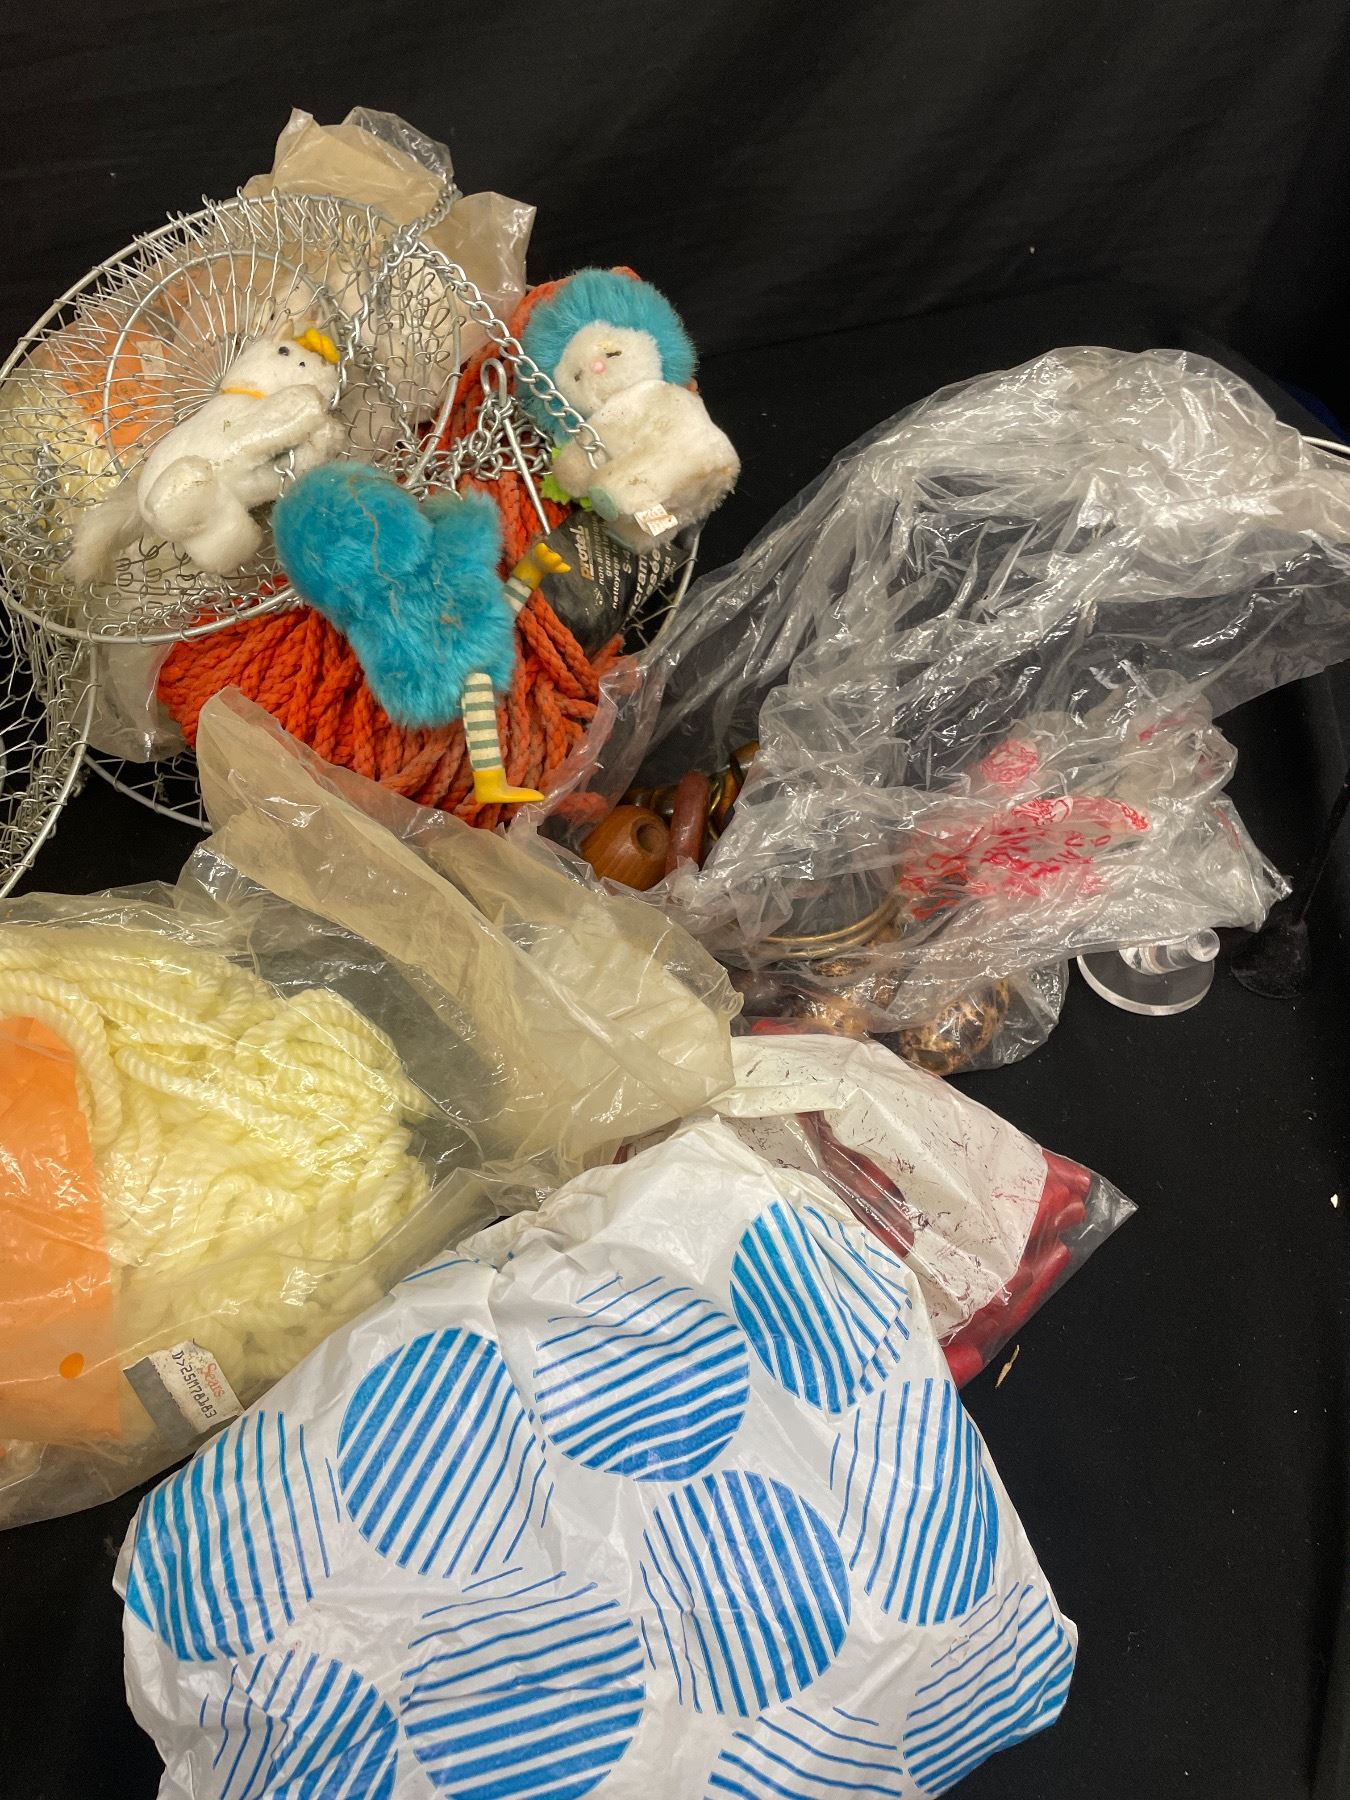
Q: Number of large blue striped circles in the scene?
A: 10